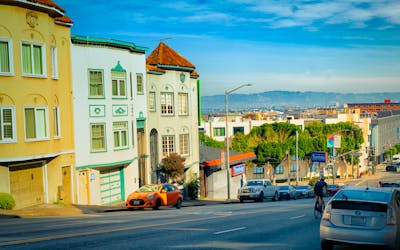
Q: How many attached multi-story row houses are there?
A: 3